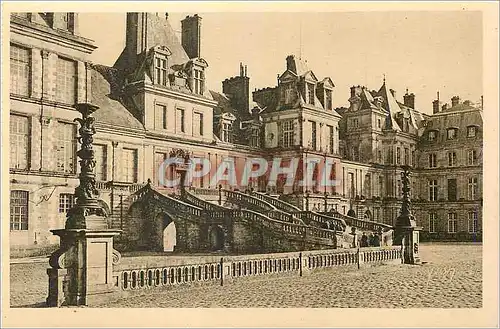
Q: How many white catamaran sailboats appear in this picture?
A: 0